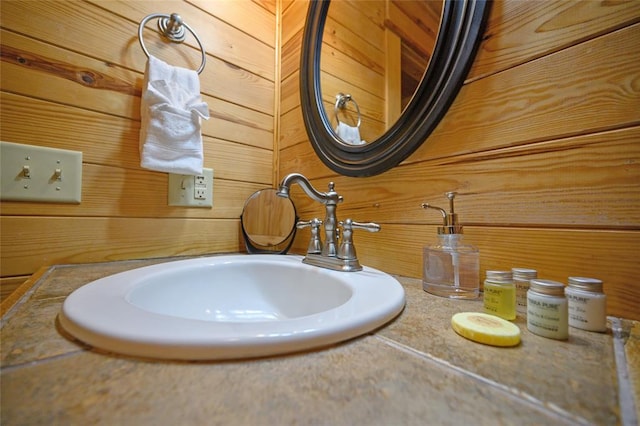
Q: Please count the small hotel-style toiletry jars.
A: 4